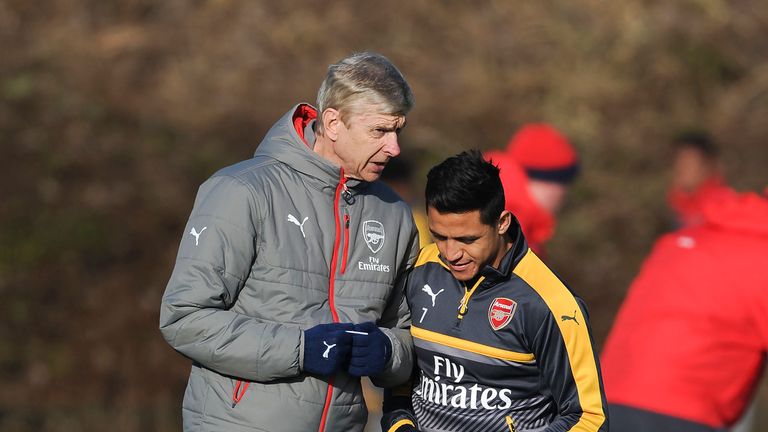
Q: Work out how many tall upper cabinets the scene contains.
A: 0